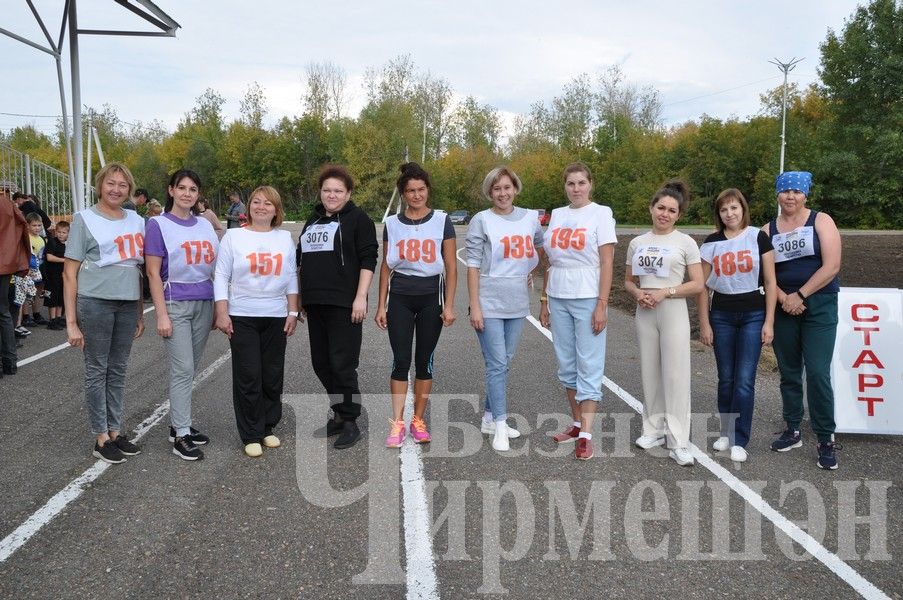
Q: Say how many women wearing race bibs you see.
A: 10